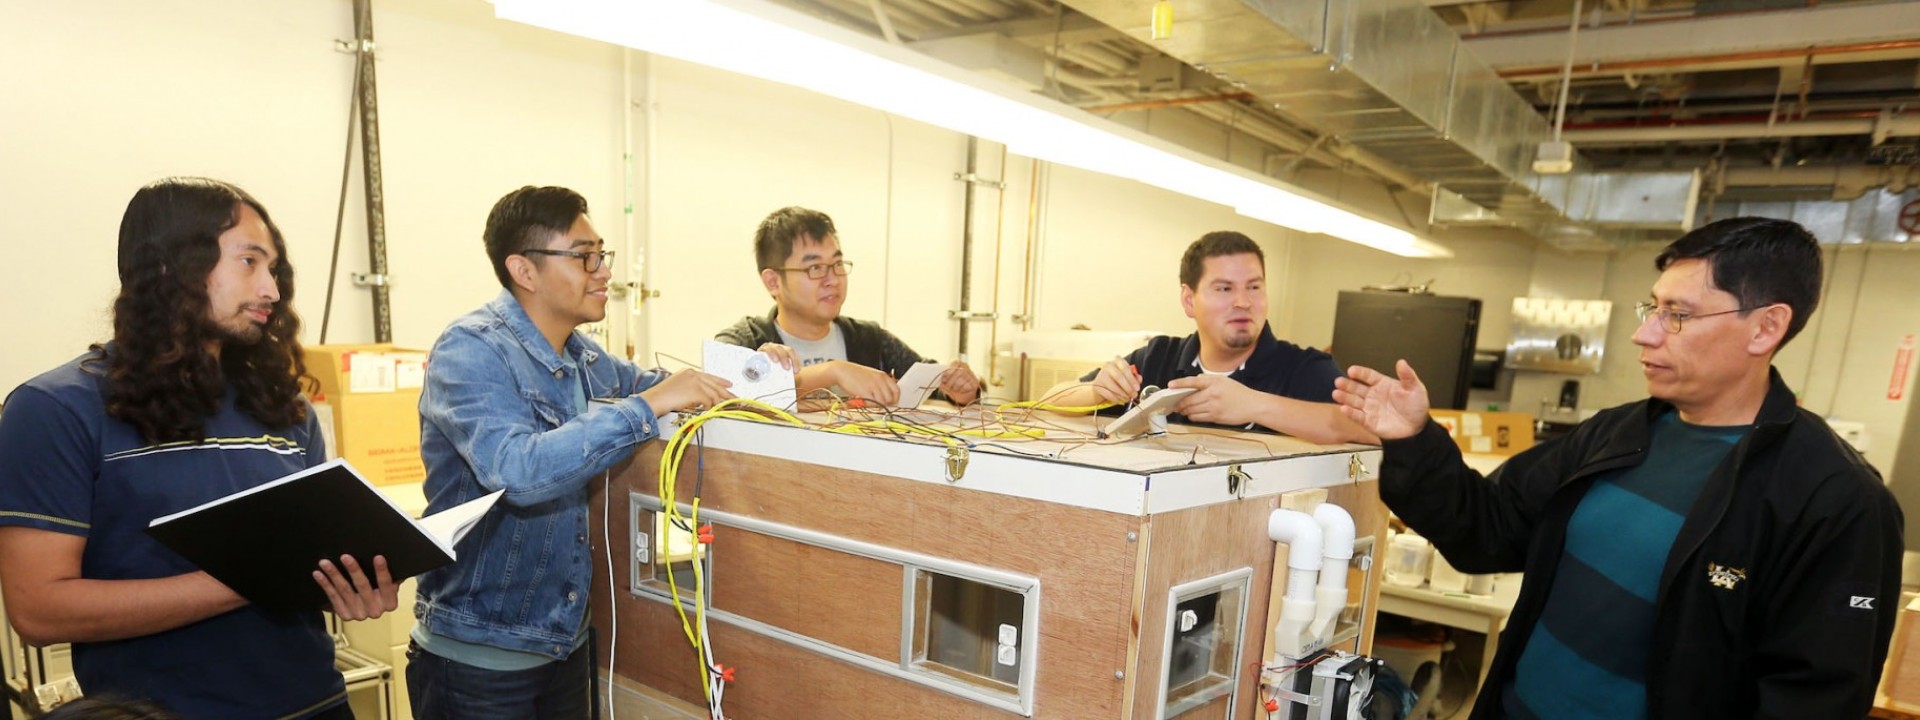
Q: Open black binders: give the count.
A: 1